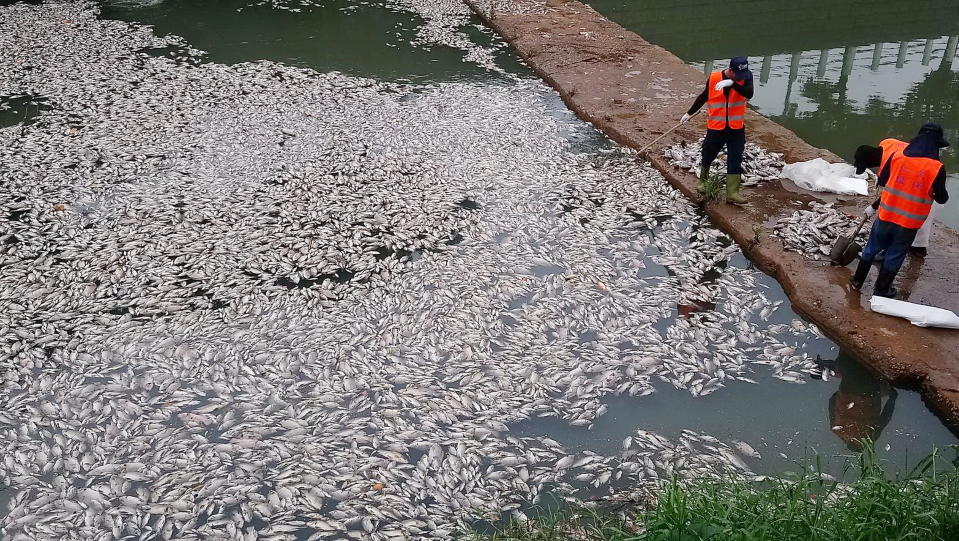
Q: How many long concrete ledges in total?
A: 1